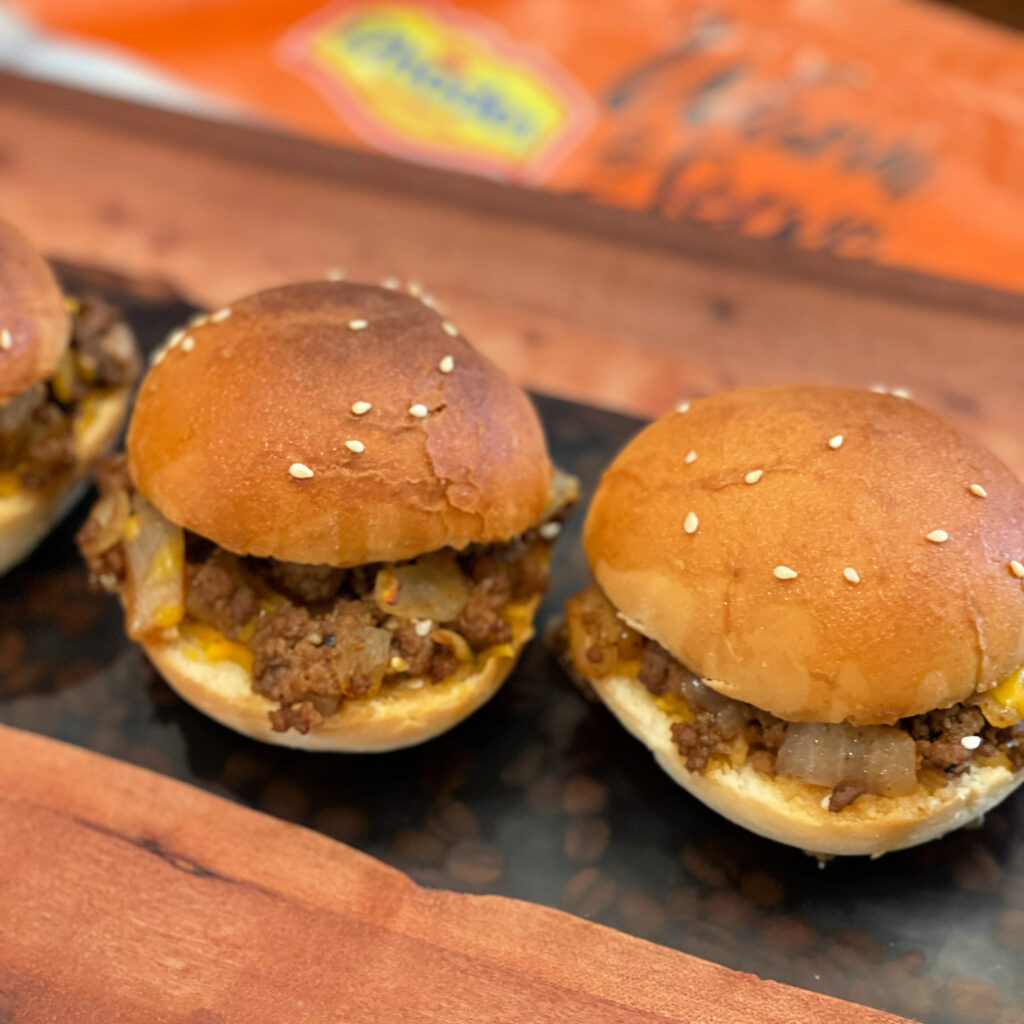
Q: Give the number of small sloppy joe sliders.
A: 3